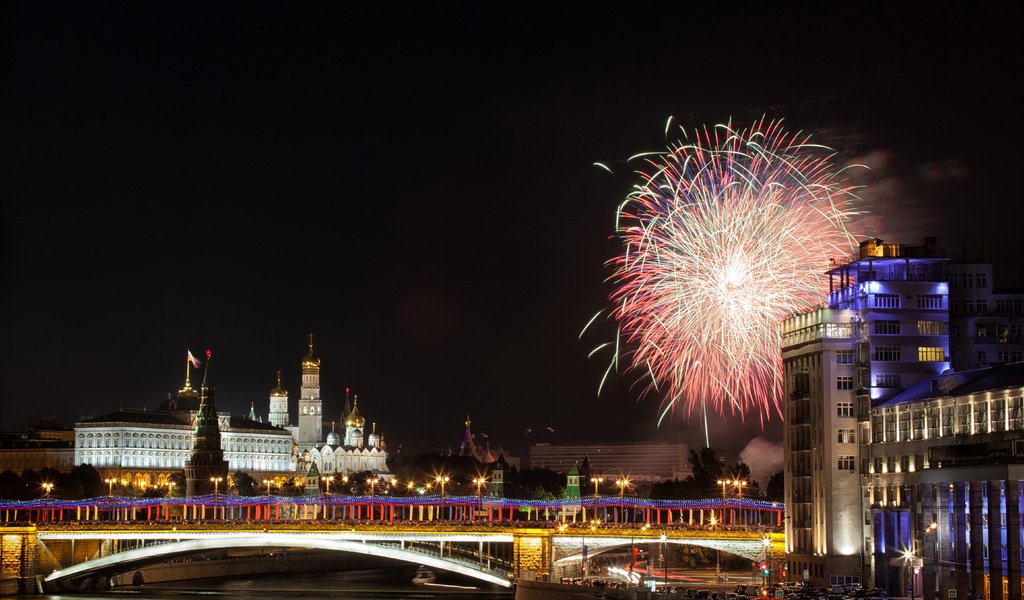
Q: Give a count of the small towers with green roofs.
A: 3